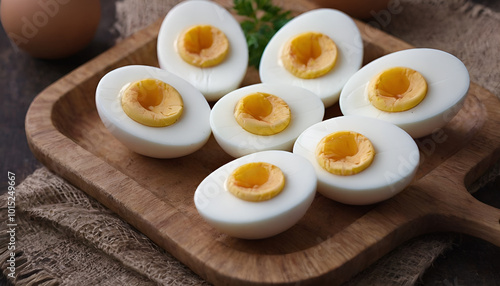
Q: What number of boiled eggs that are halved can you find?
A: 7